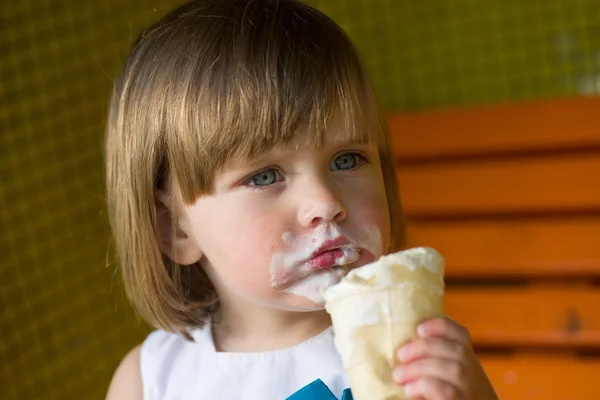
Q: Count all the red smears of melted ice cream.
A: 0